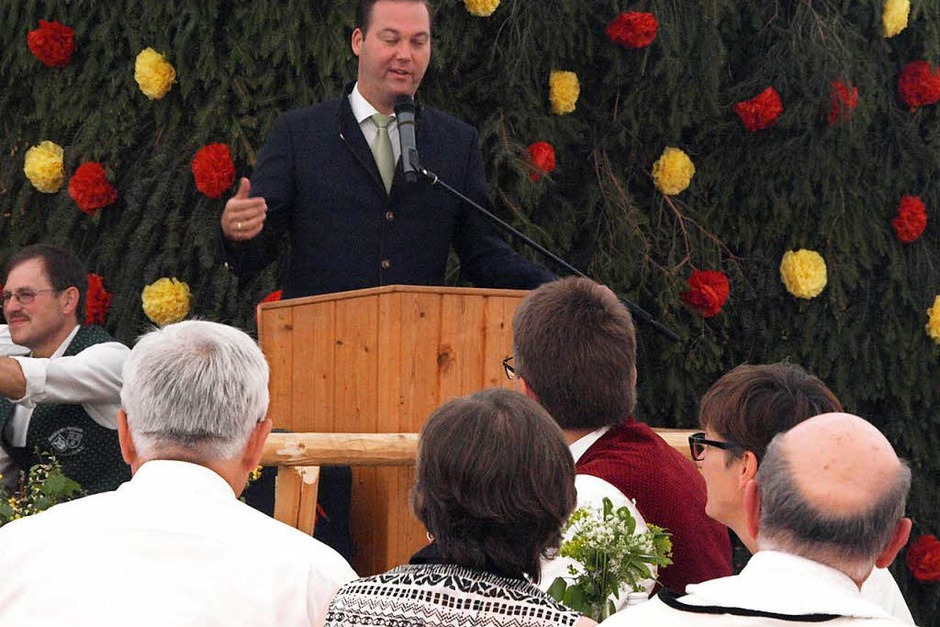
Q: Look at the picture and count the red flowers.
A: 13